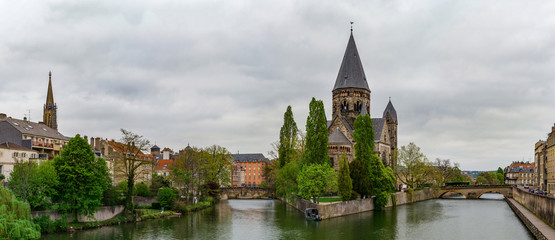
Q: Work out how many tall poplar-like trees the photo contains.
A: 3